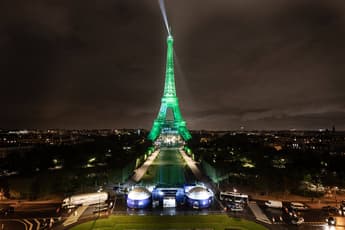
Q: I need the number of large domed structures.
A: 2